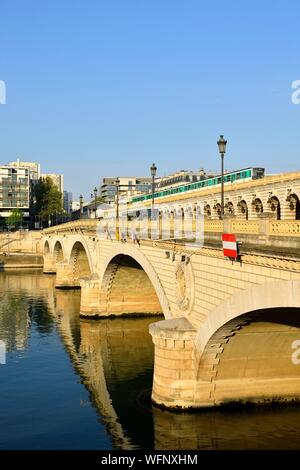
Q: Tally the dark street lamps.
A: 5